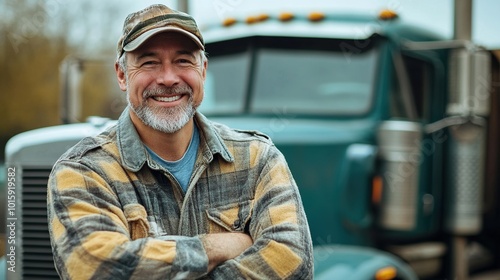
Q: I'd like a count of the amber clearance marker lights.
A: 6